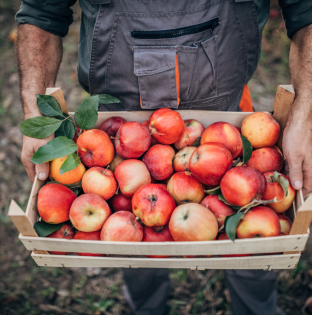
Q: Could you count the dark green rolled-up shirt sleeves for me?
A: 2